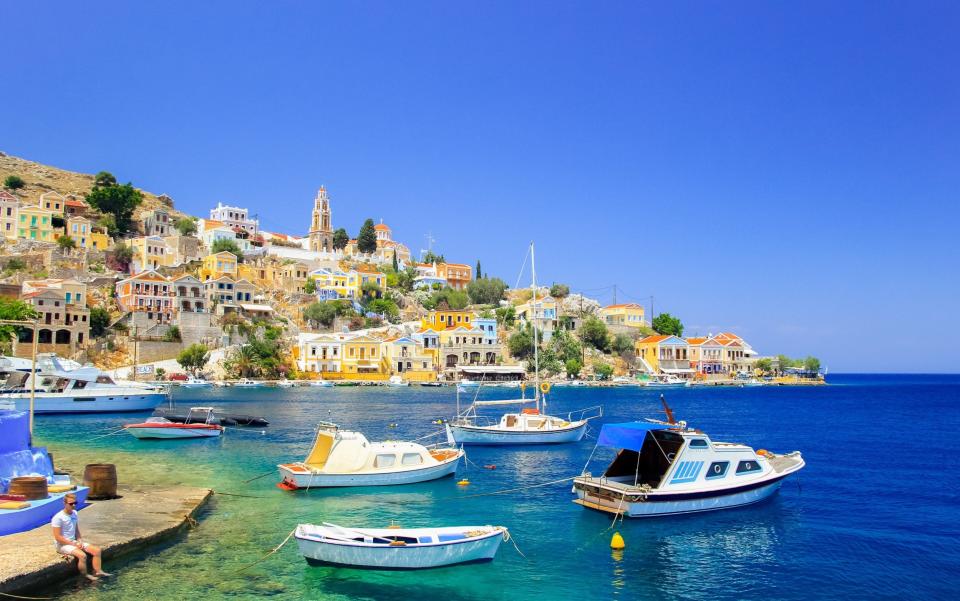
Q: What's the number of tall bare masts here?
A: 1